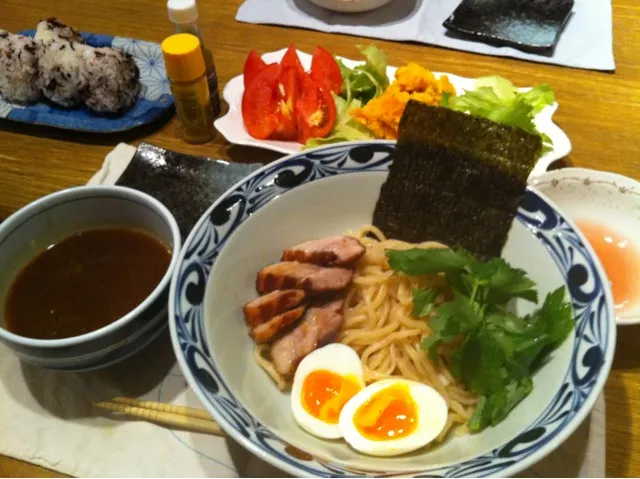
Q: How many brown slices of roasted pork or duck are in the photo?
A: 5